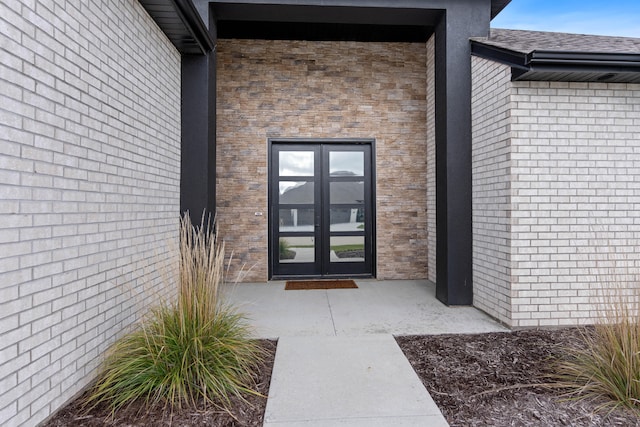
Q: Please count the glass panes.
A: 8